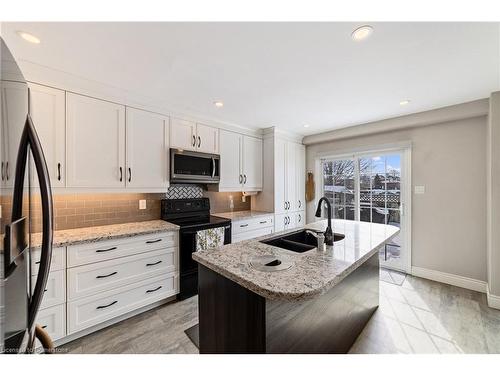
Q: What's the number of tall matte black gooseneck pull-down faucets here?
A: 1